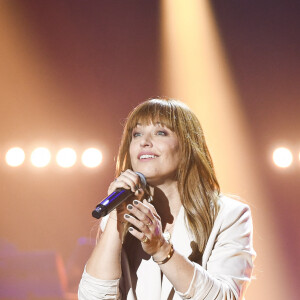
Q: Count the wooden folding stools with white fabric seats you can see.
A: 0